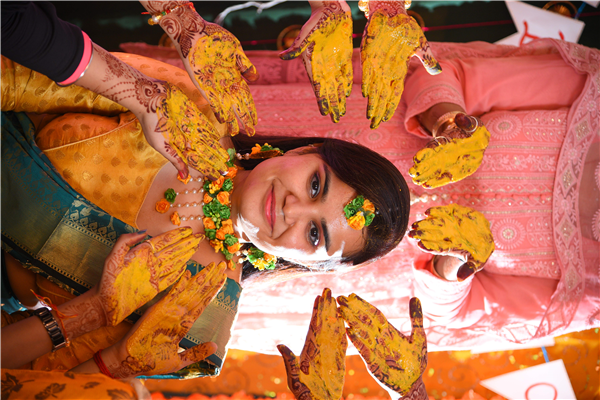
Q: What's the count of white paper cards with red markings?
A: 2